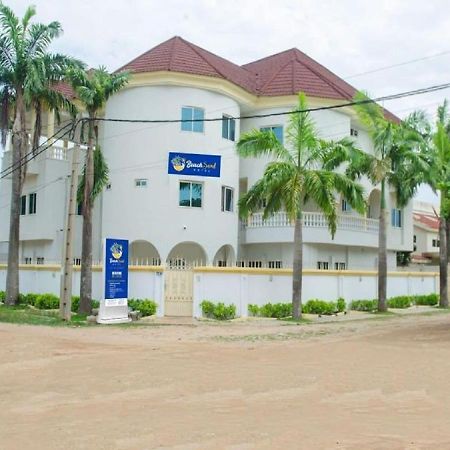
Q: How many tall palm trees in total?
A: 5